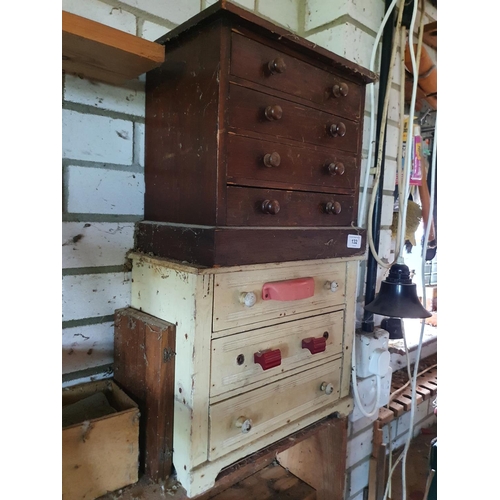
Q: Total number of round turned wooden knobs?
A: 8